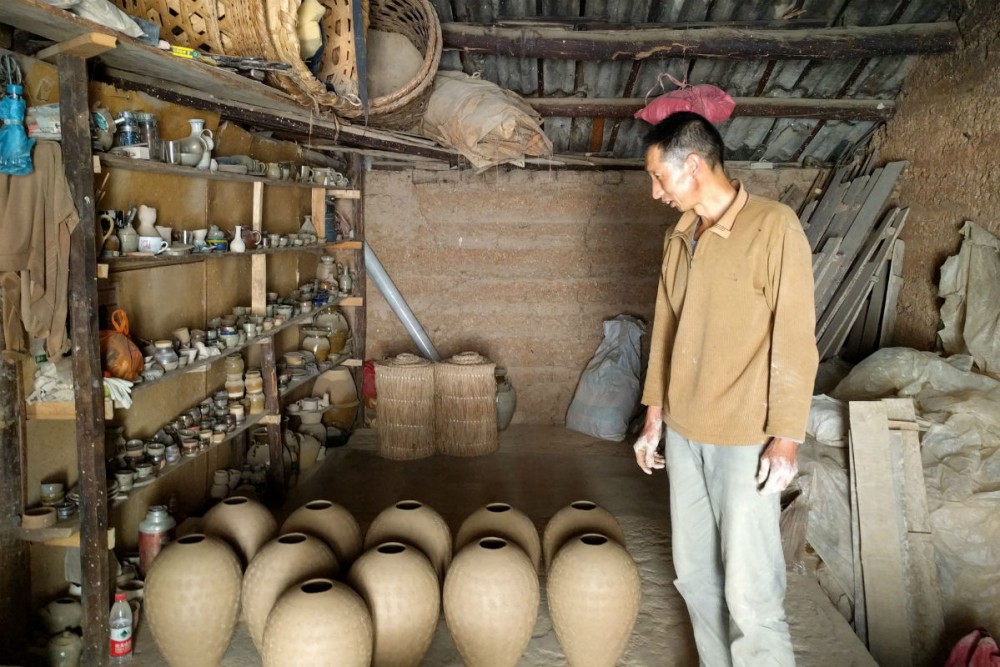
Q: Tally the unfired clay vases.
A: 11